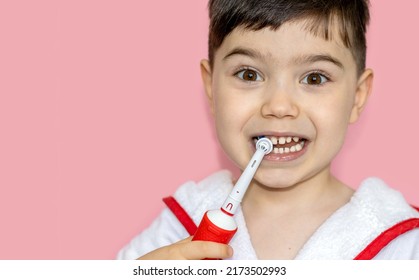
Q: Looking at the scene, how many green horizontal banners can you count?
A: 0